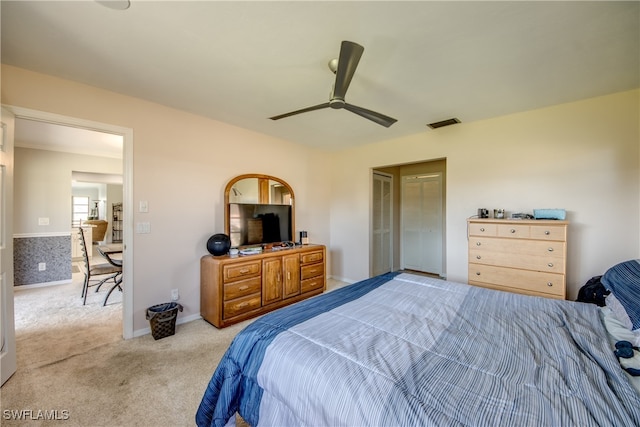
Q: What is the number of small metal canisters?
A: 2